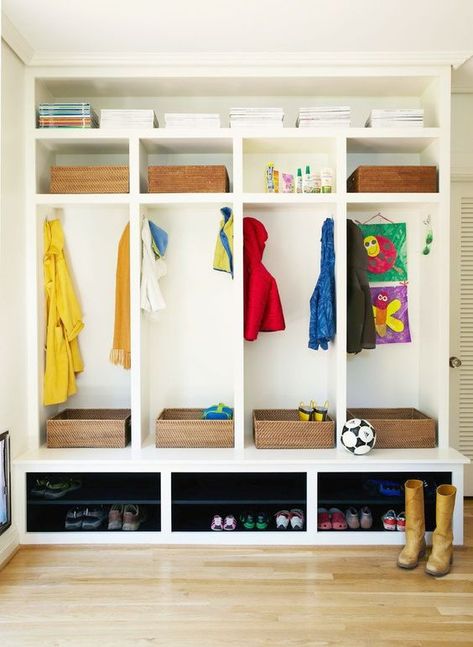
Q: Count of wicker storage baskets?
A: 7